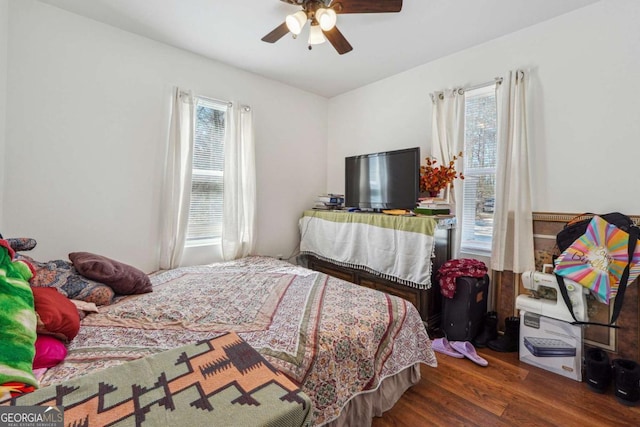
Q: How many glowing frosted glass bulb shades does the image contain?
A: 3